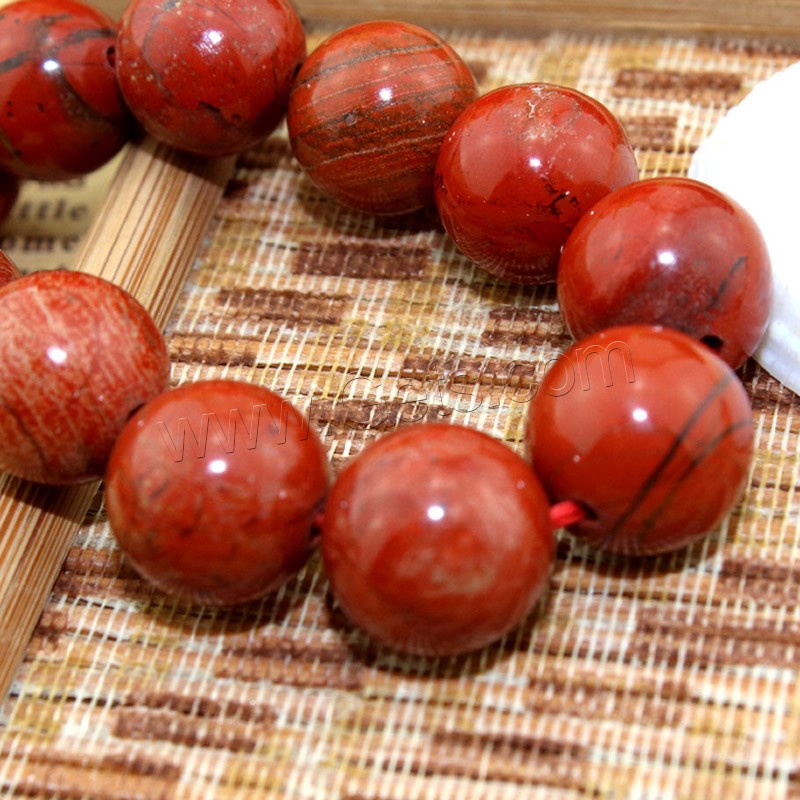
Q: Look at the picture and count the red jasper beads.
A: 11